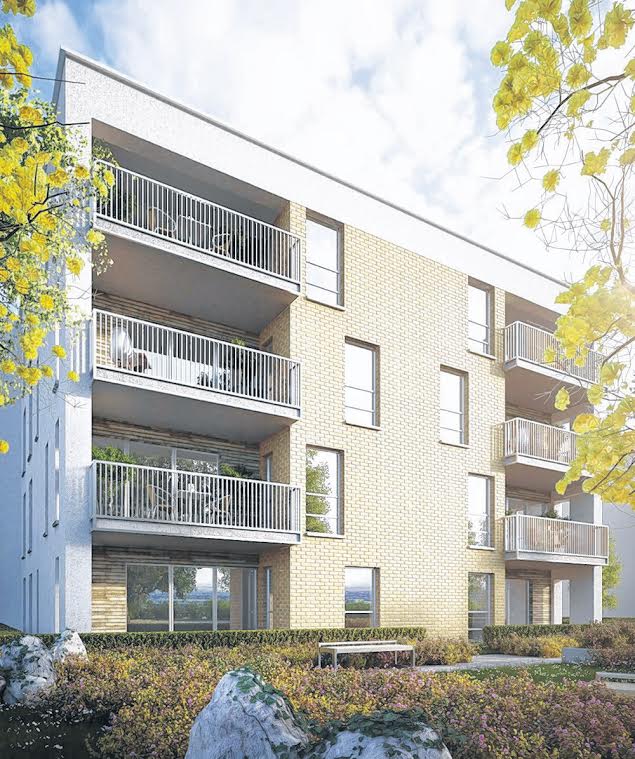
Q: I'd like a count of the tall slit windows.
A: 12